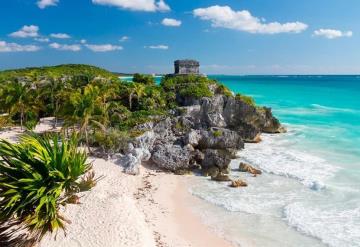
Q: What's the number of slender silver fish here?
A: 0